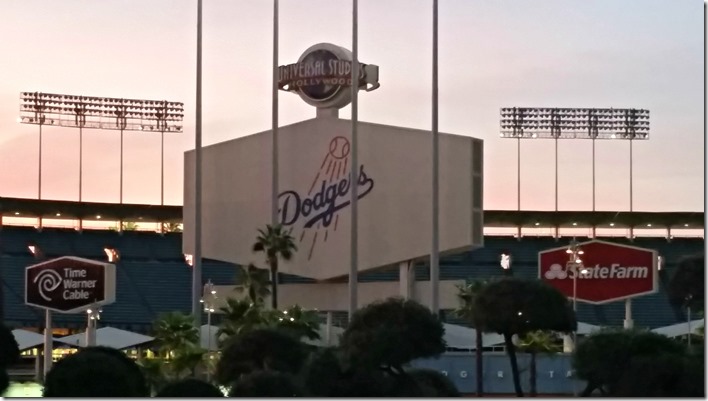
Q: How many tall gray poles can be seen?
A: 4